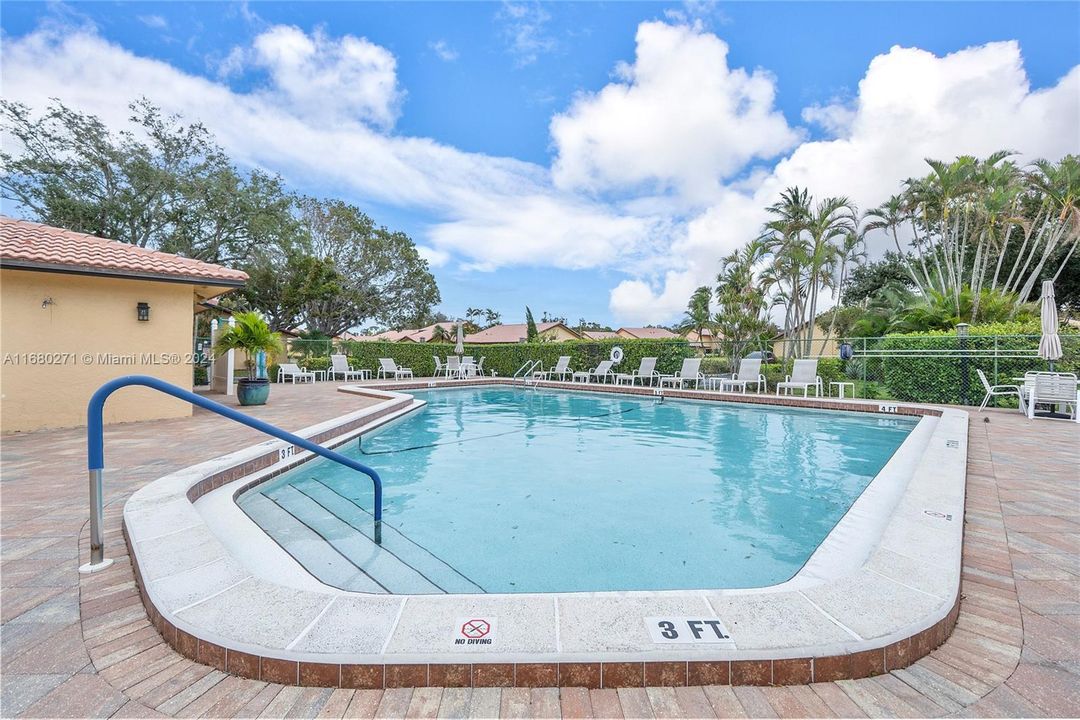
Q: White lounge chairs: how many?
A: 9